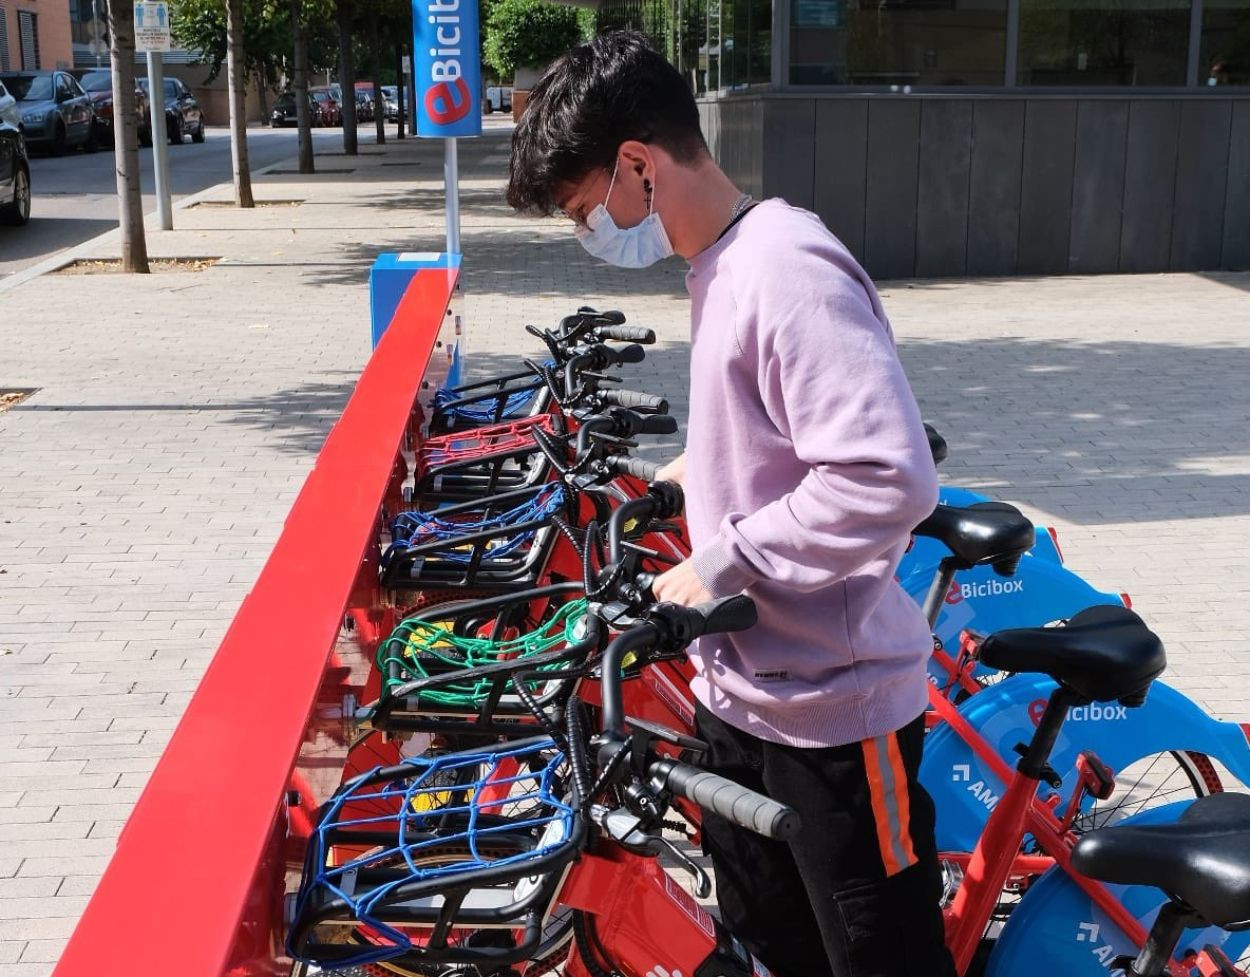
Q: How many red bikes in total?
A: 5